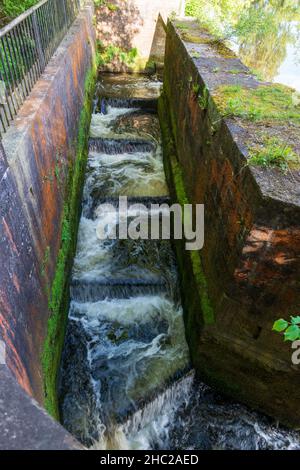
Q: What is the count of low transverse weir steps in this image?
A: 5